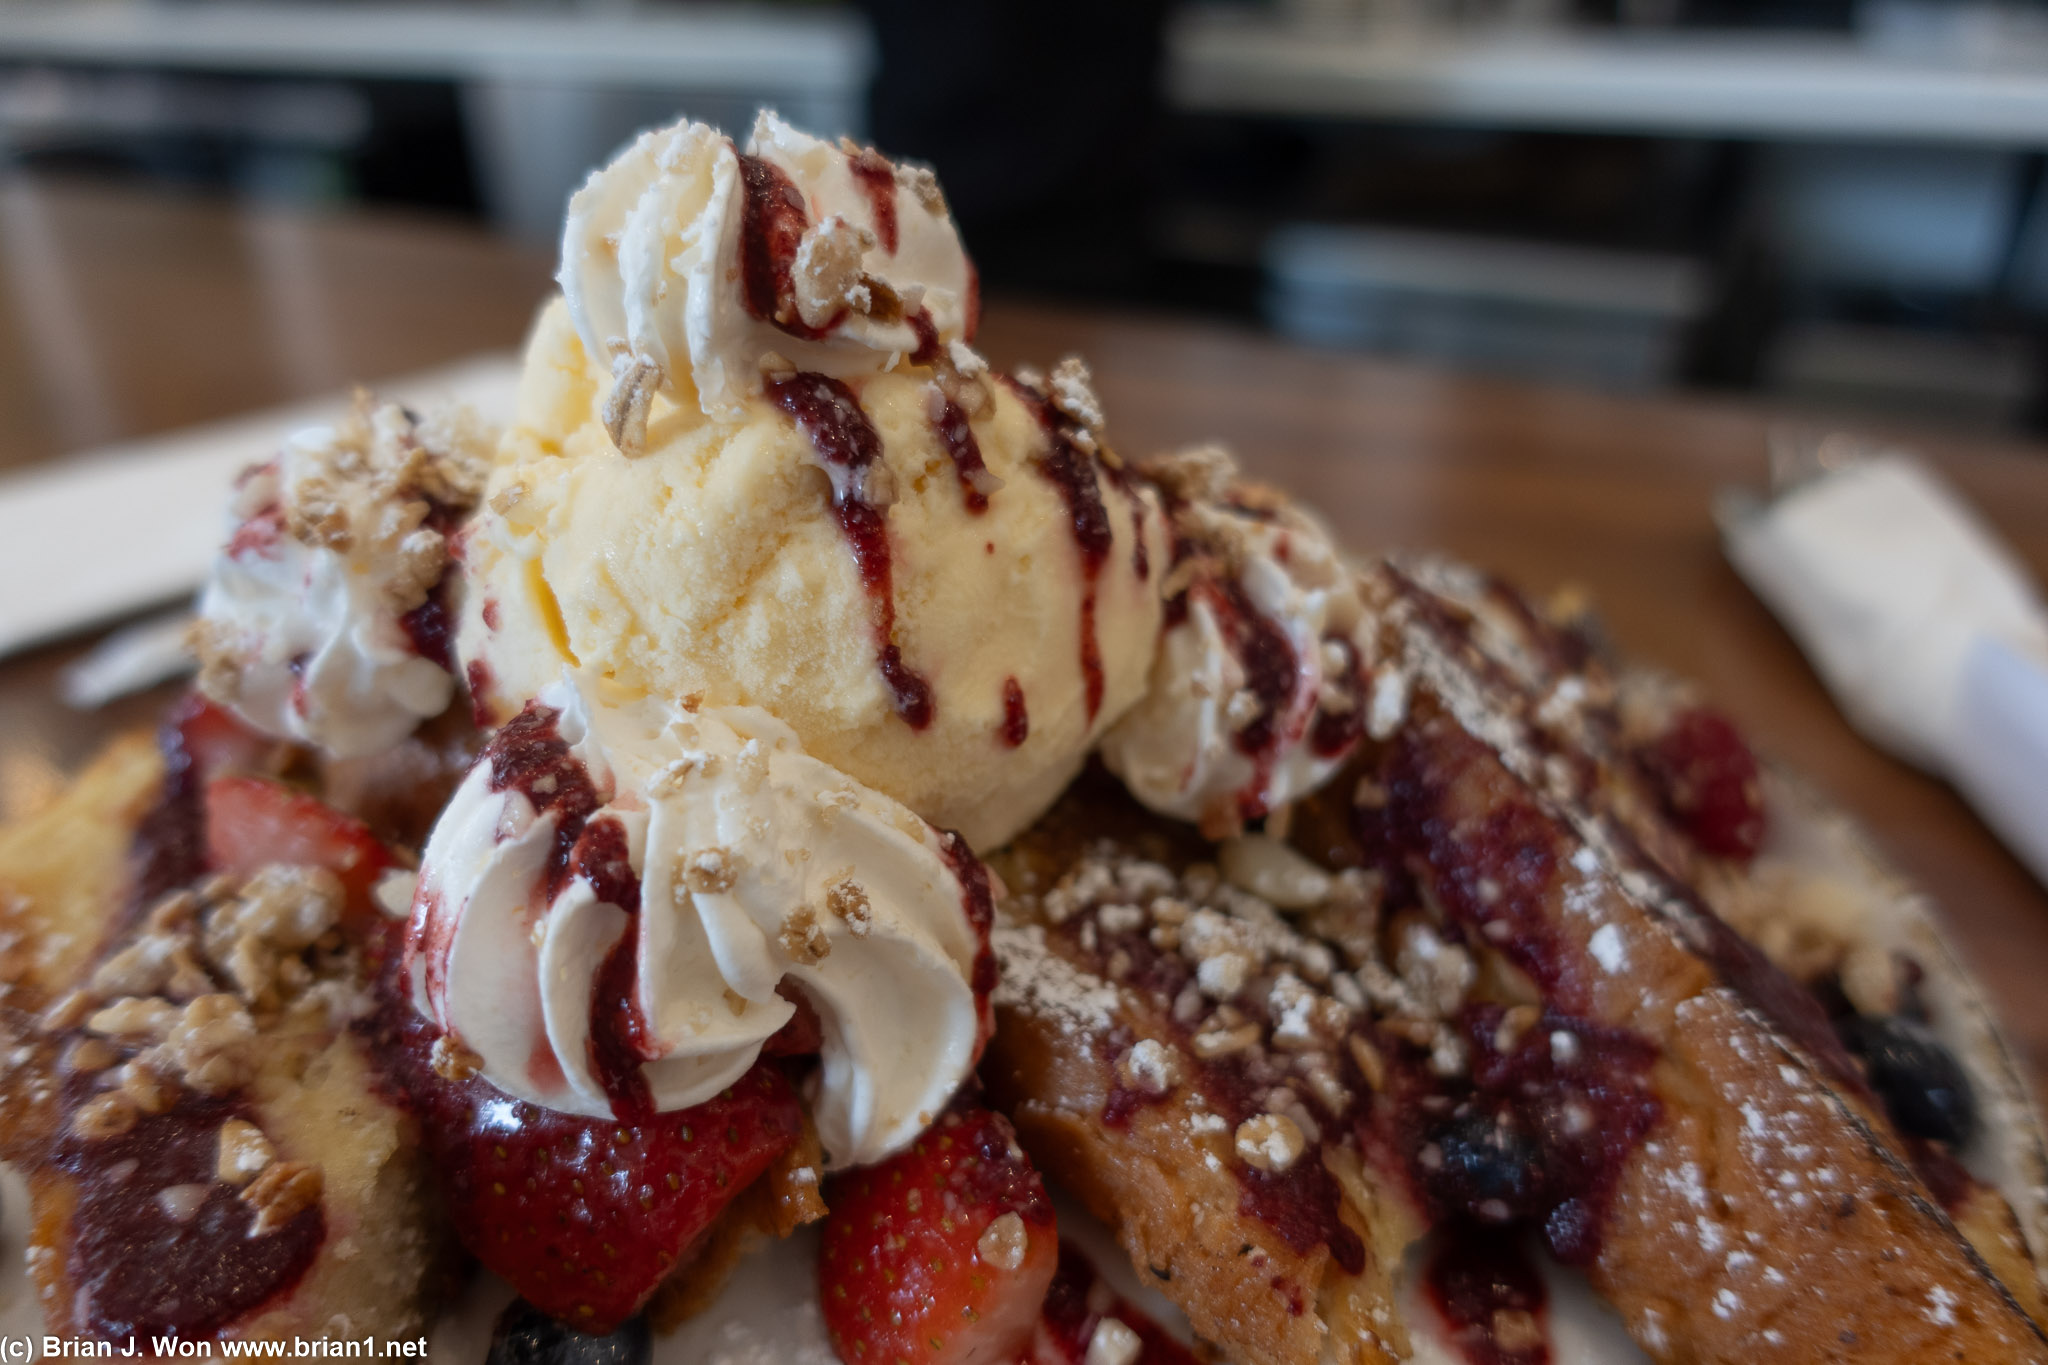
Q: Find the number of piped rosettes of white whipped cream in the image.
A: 4